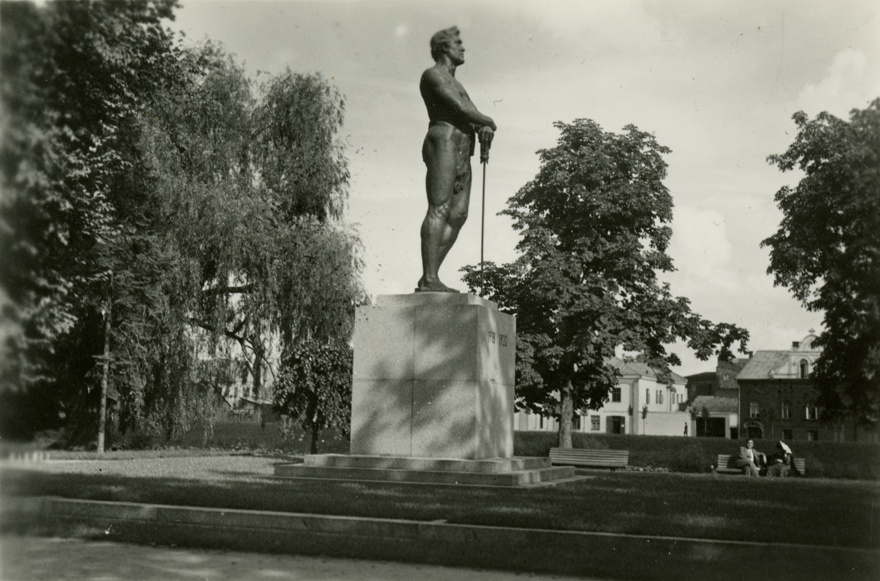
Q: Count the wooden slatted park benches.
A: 2